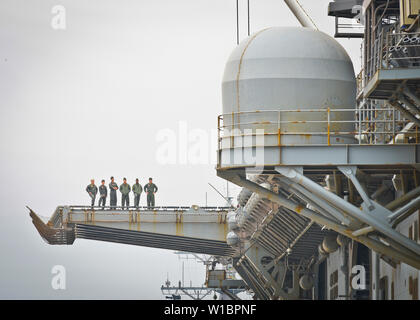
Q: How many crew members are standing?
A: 6